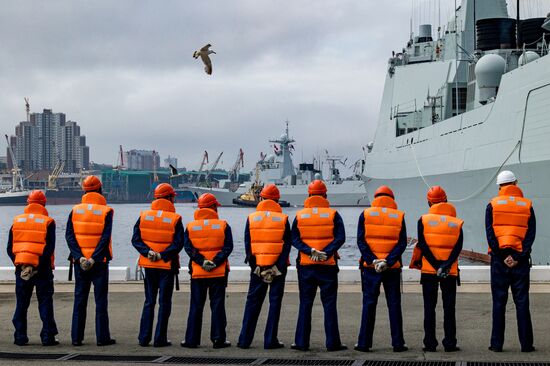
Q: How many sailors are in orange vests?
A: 9